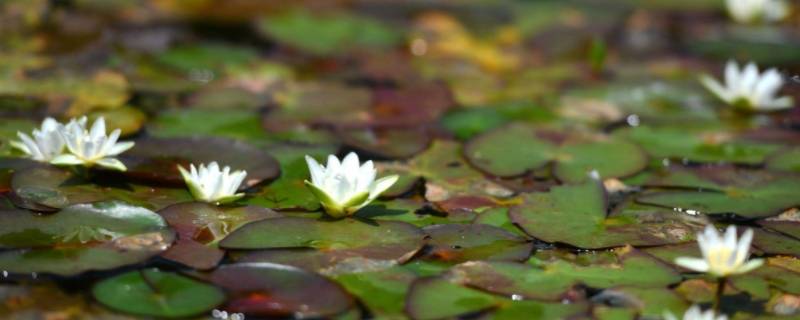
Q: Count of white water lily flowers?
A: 8